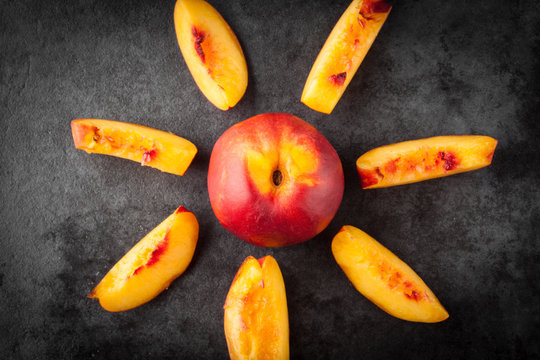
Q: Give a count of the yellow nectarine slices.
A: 7